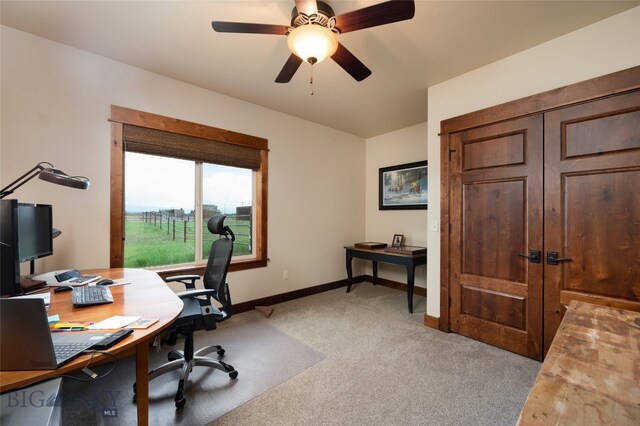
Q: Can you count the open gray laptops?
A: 1